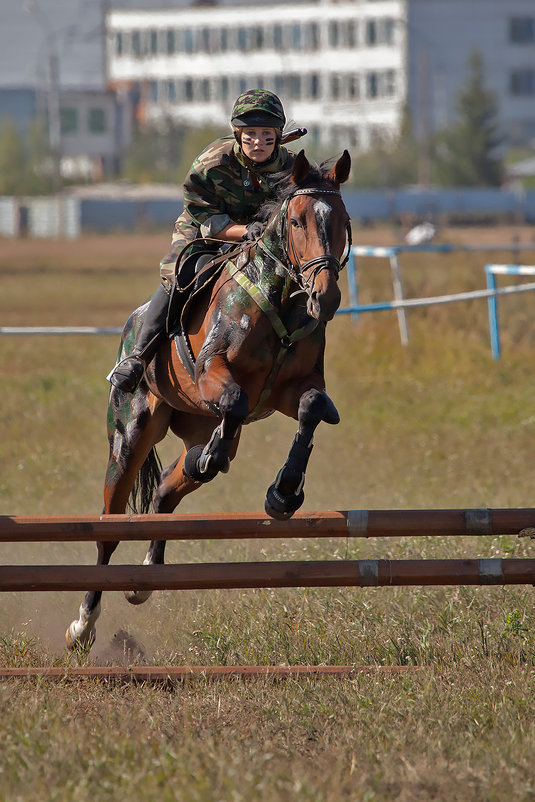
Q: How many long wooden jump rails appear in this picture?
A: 3